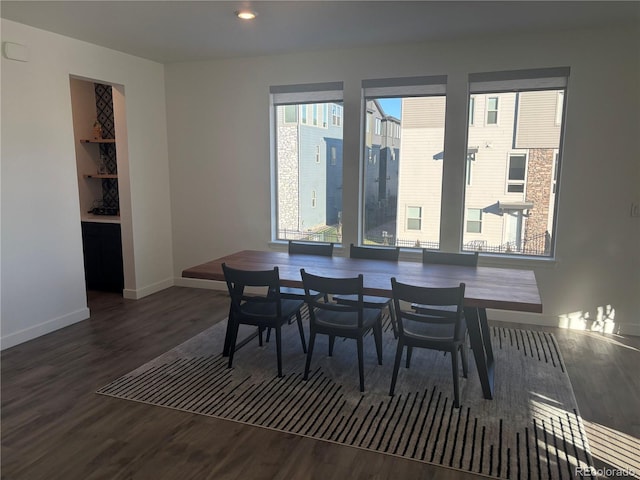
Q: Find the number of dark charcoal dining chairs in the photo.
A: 6